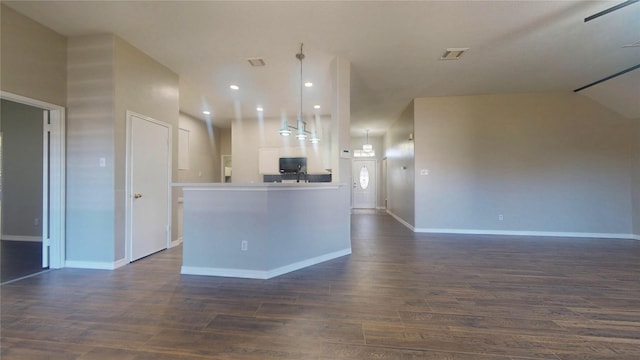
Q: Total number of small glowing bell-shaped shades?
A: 3